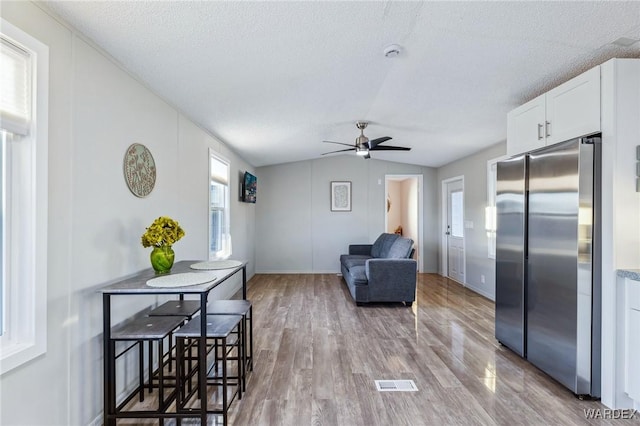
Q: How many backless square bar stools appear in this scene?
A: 4